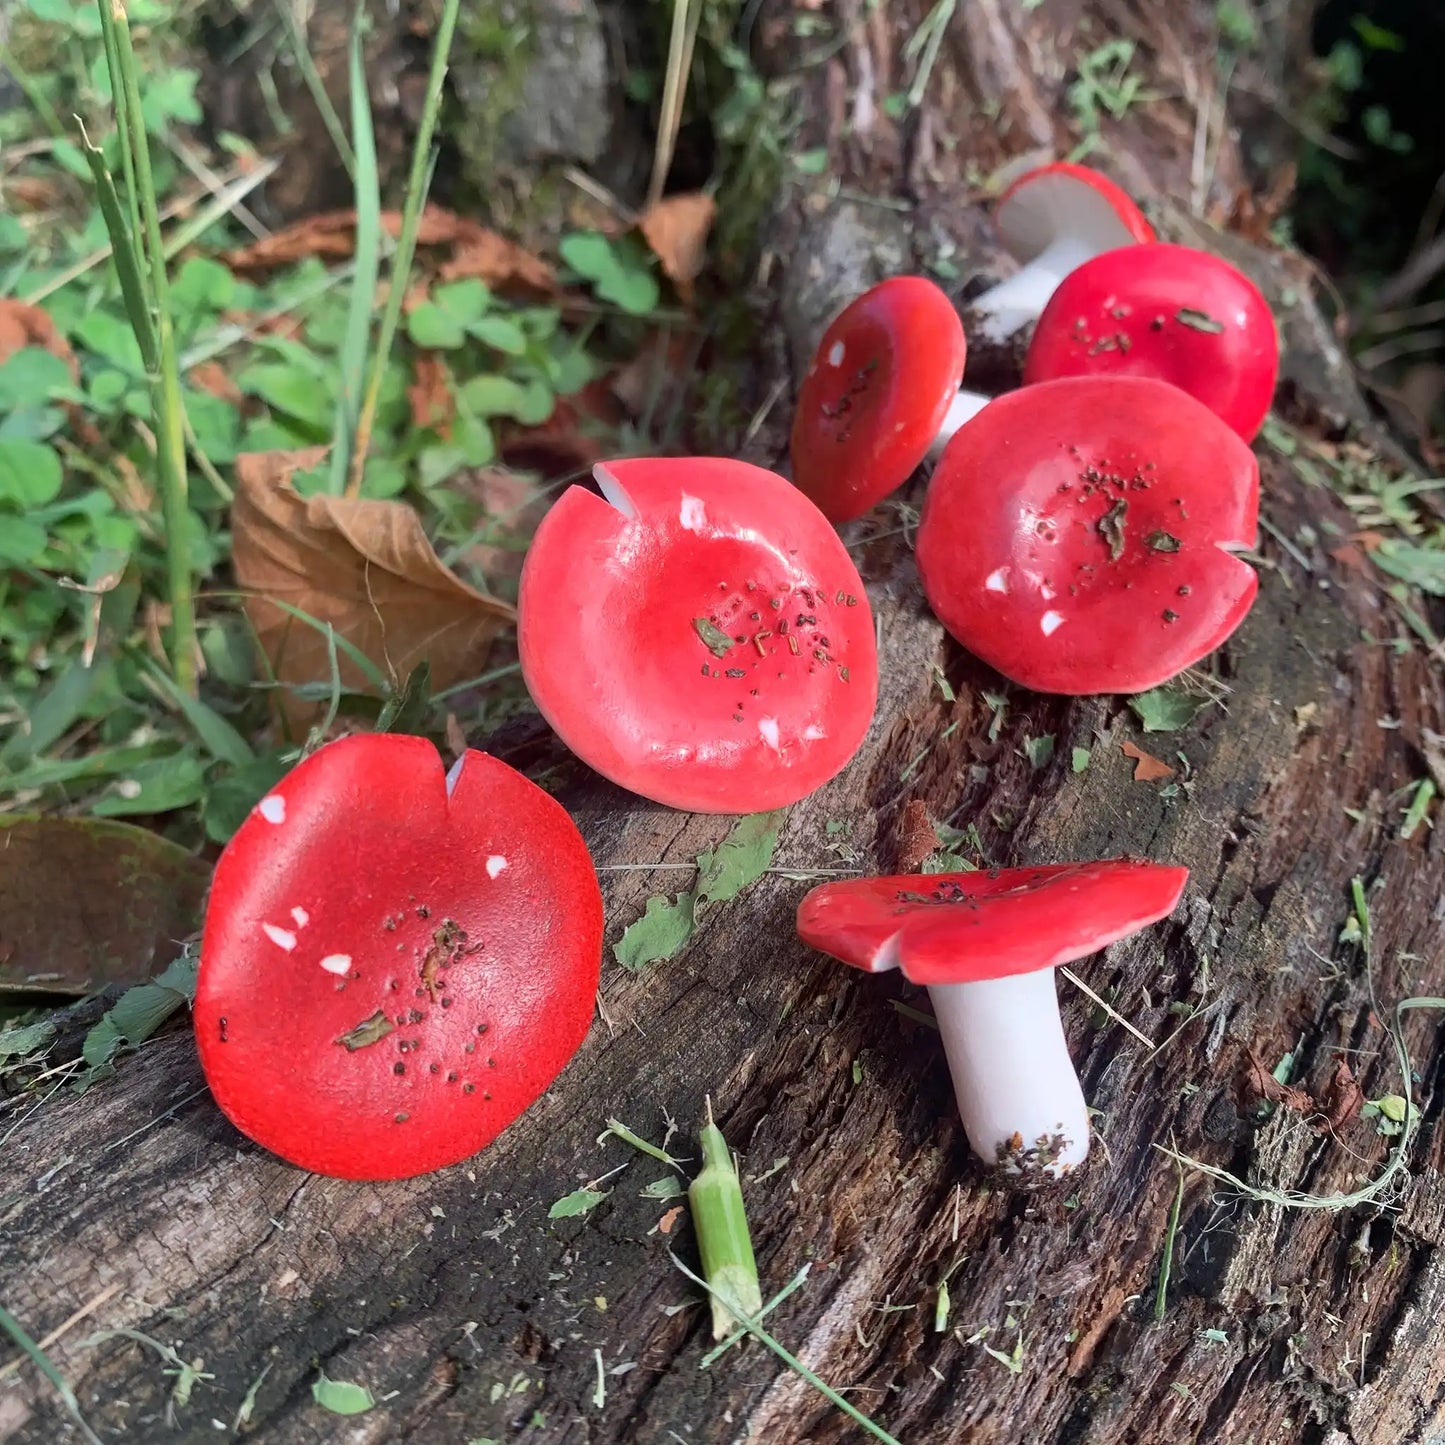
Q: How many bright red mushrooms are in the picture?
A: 7